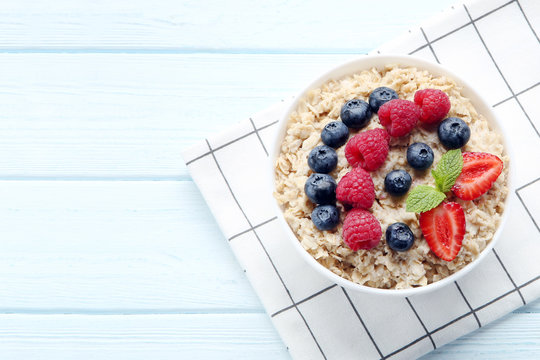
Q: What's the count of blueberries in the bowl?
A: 10